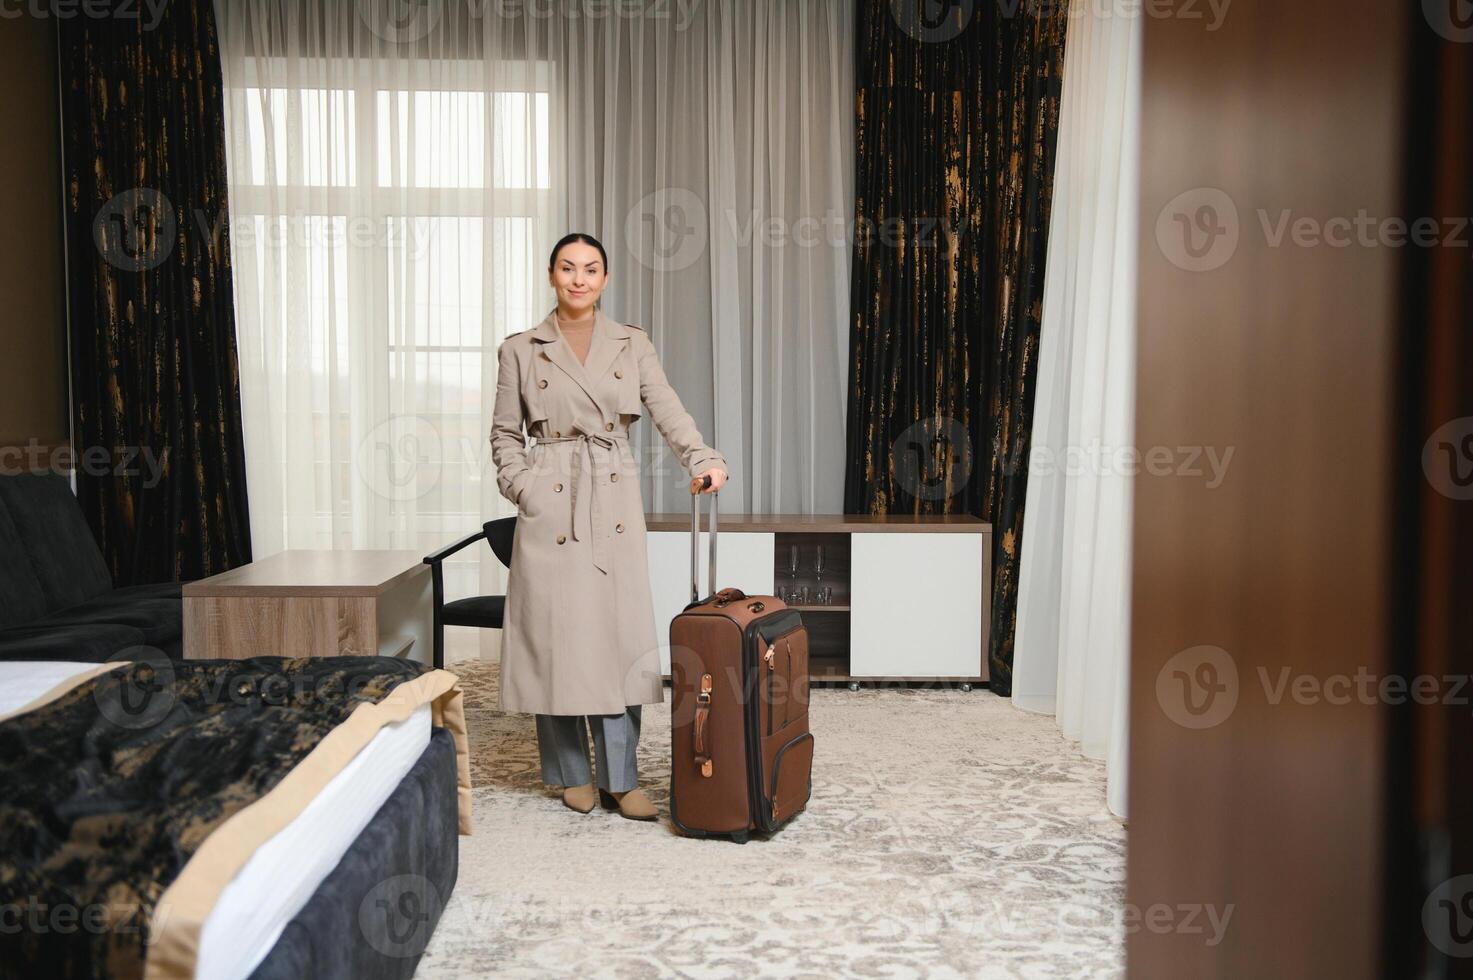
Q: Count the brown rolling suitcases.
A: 1